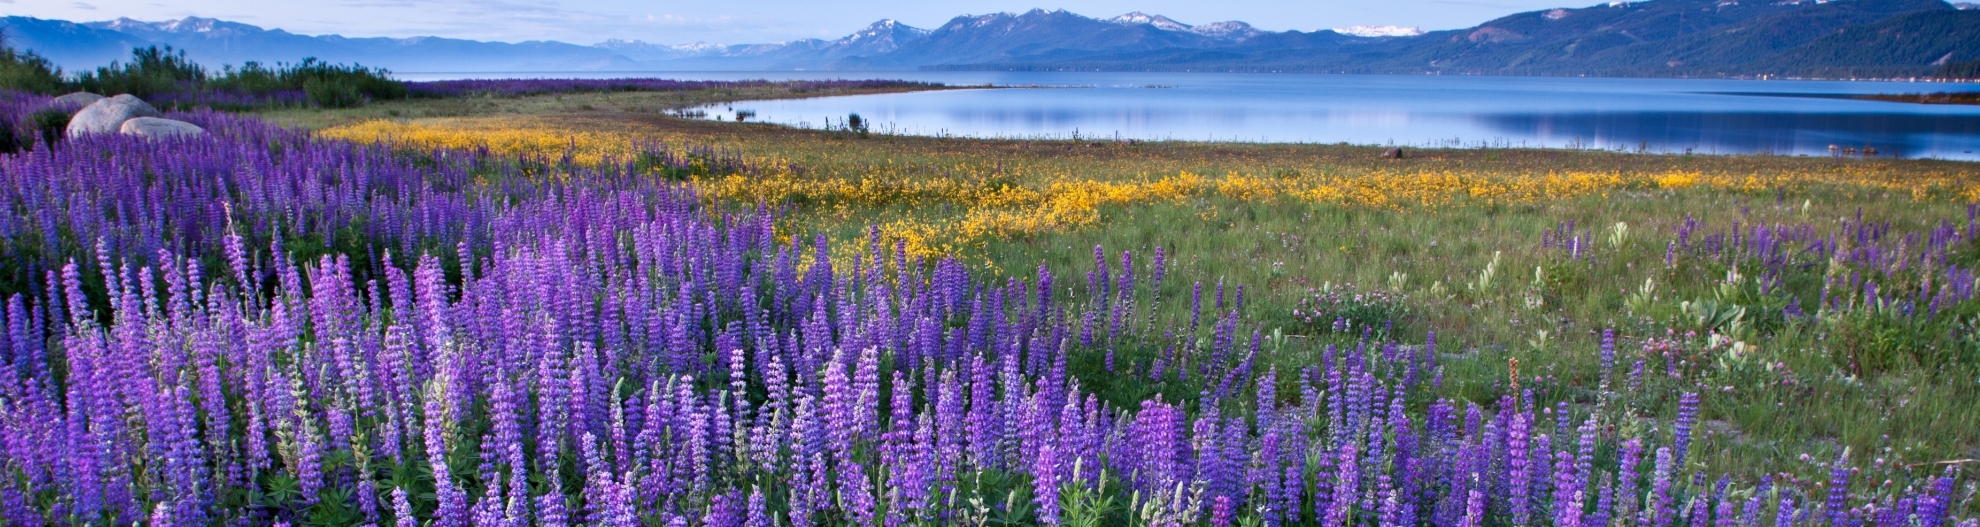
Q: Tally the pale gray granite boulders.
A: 3